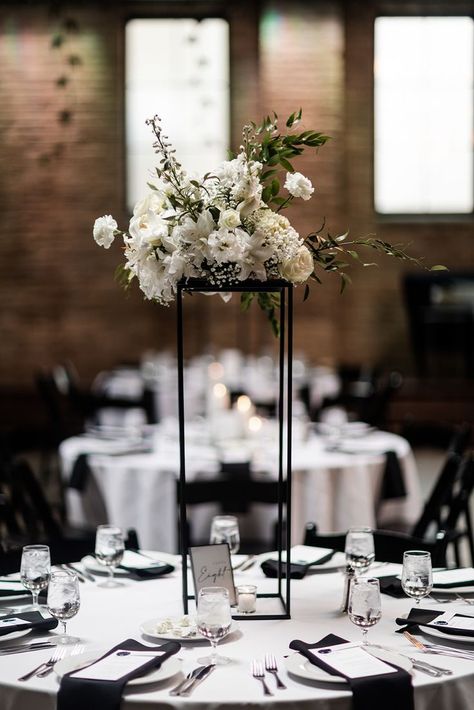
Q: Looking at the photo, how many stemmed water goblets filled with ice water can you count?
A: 8